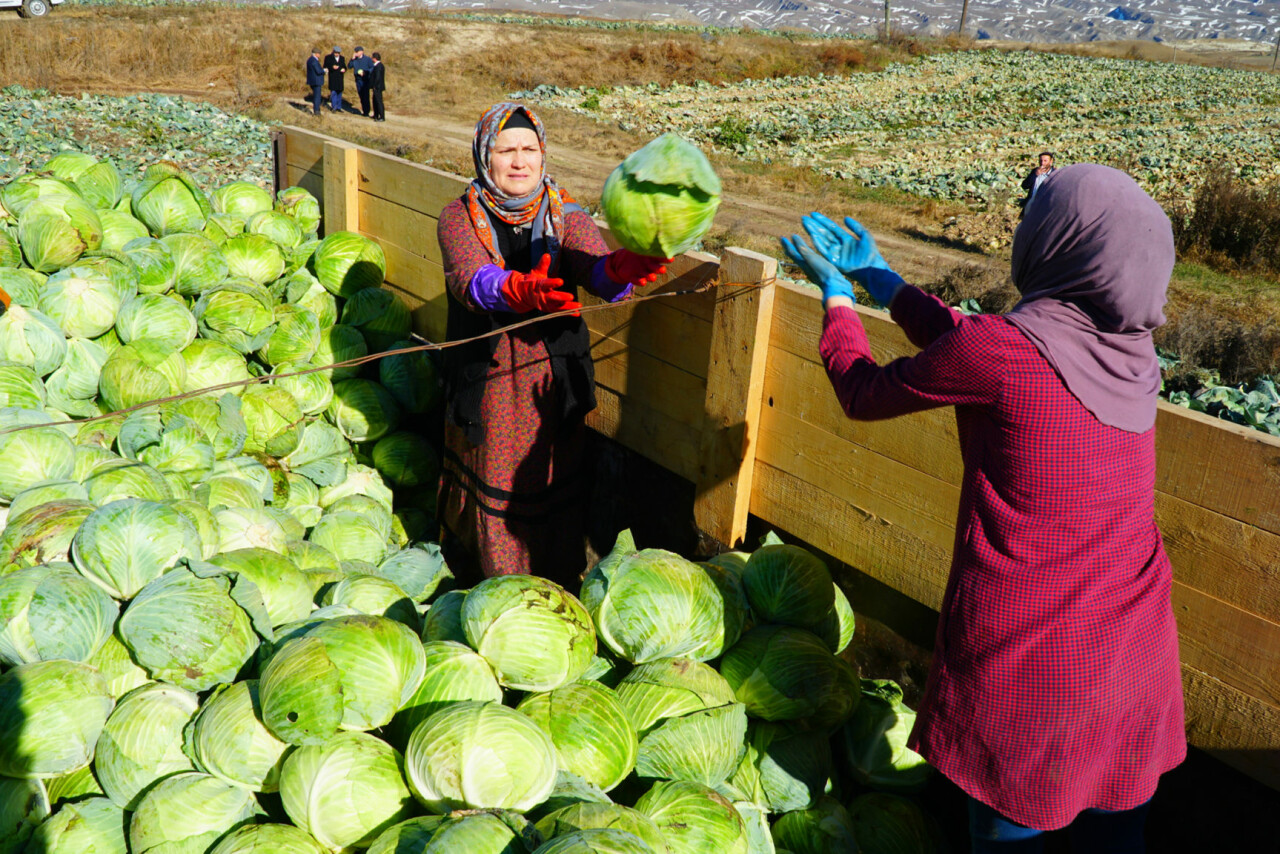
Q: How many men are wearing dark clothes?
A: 5